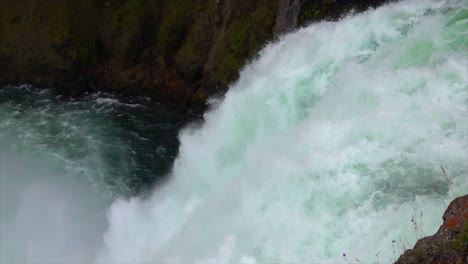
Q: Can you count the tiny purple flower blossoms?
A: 3